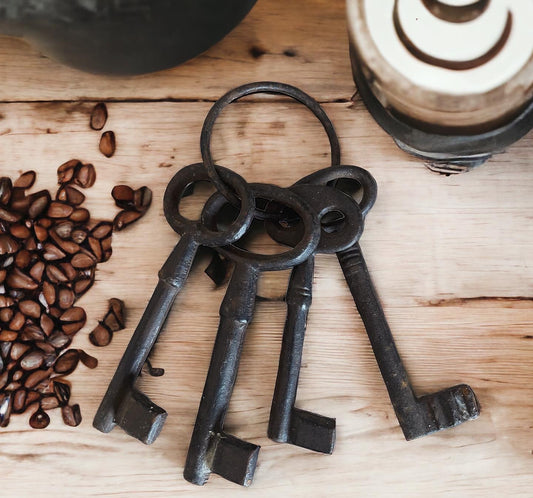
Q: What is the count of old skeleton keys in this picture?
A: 4